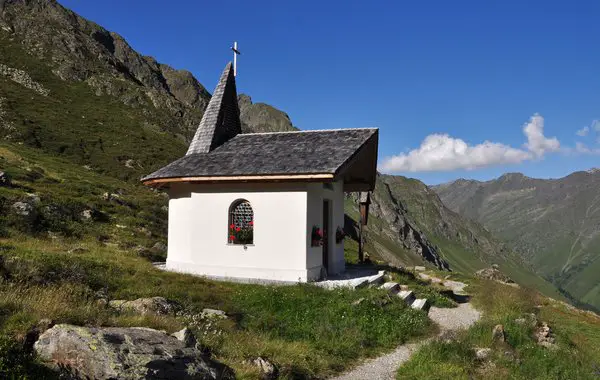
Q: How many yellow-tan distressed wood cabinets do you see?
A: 0